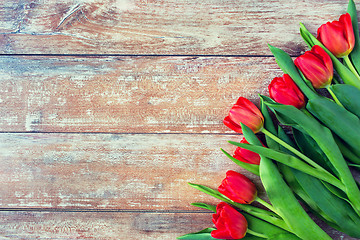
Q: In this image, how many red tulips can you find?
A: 7